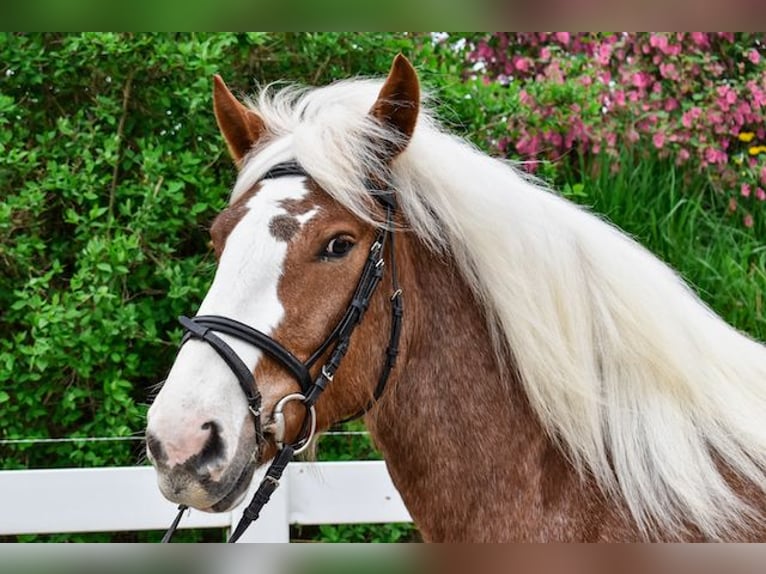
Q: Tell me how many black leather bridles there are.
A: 1